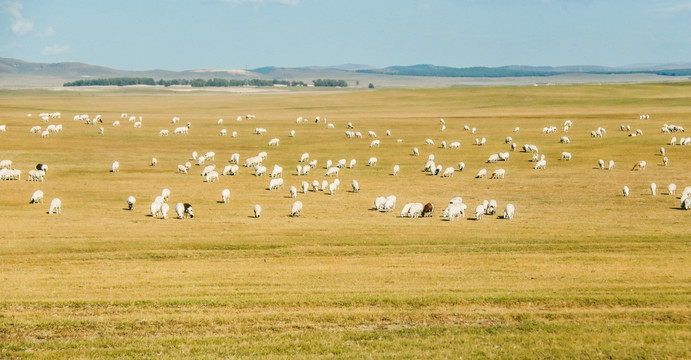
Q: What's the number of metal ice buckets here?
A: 0